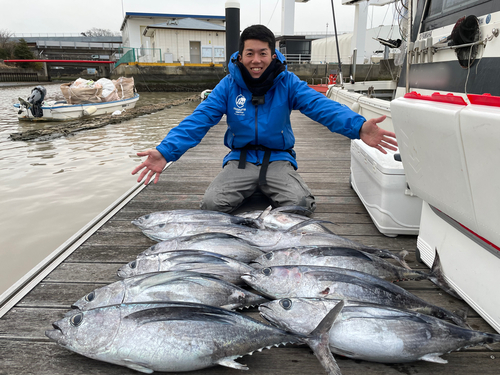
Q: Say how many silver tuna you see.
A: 11